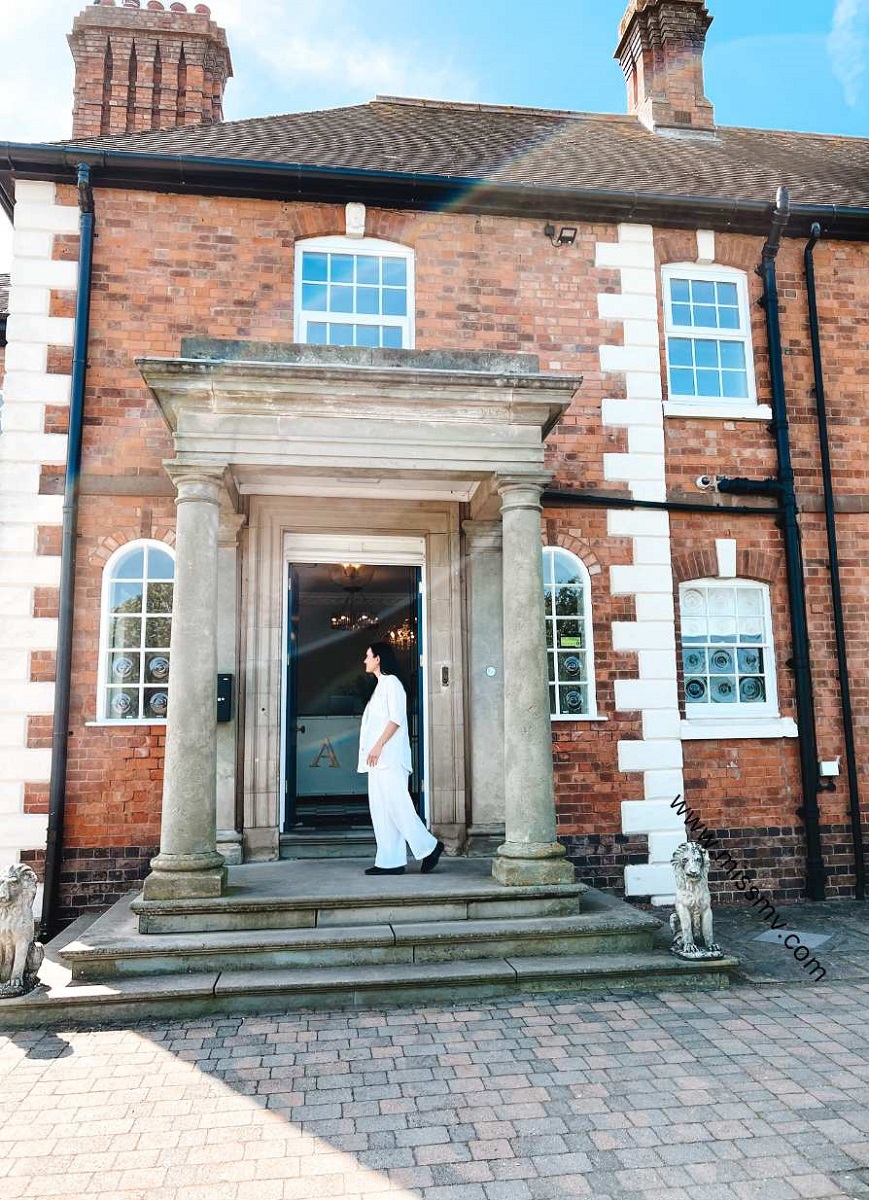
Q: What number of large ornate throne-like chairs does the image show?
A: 0